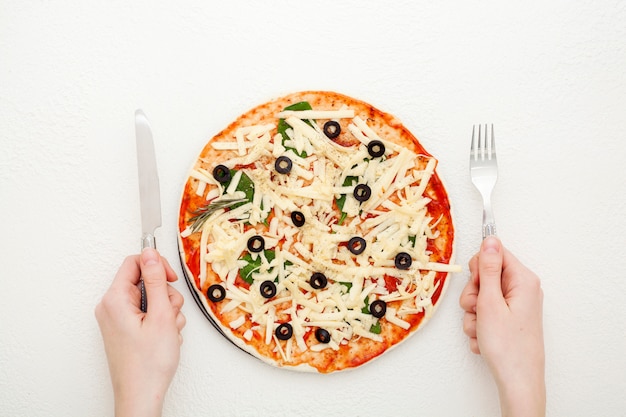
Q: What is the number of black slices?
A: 15